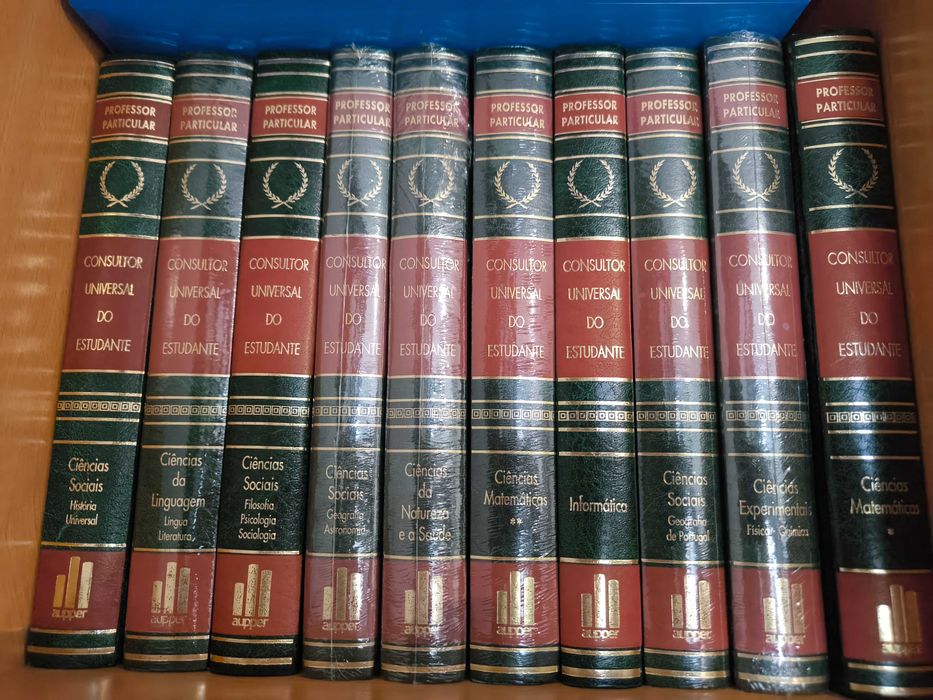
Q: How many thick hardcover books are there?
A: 10